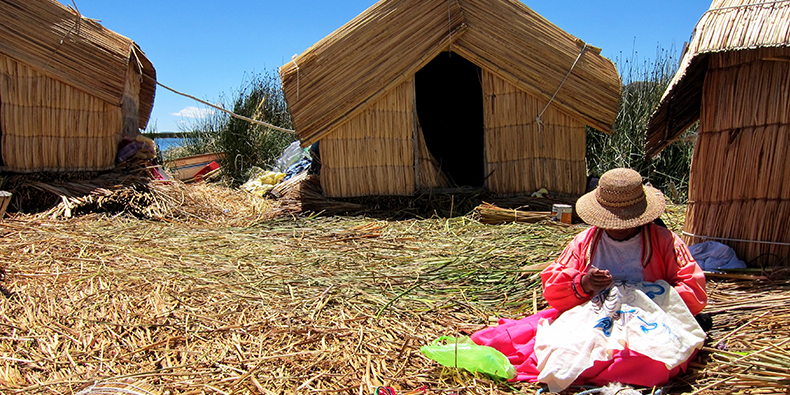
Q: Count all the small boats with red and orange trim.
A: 1